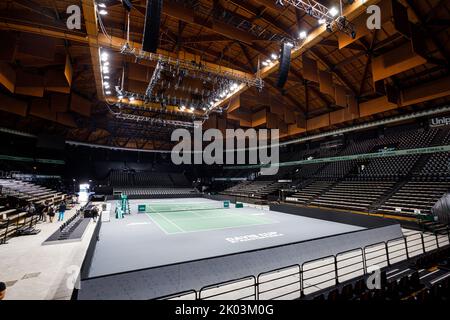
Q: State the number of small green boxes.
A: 3